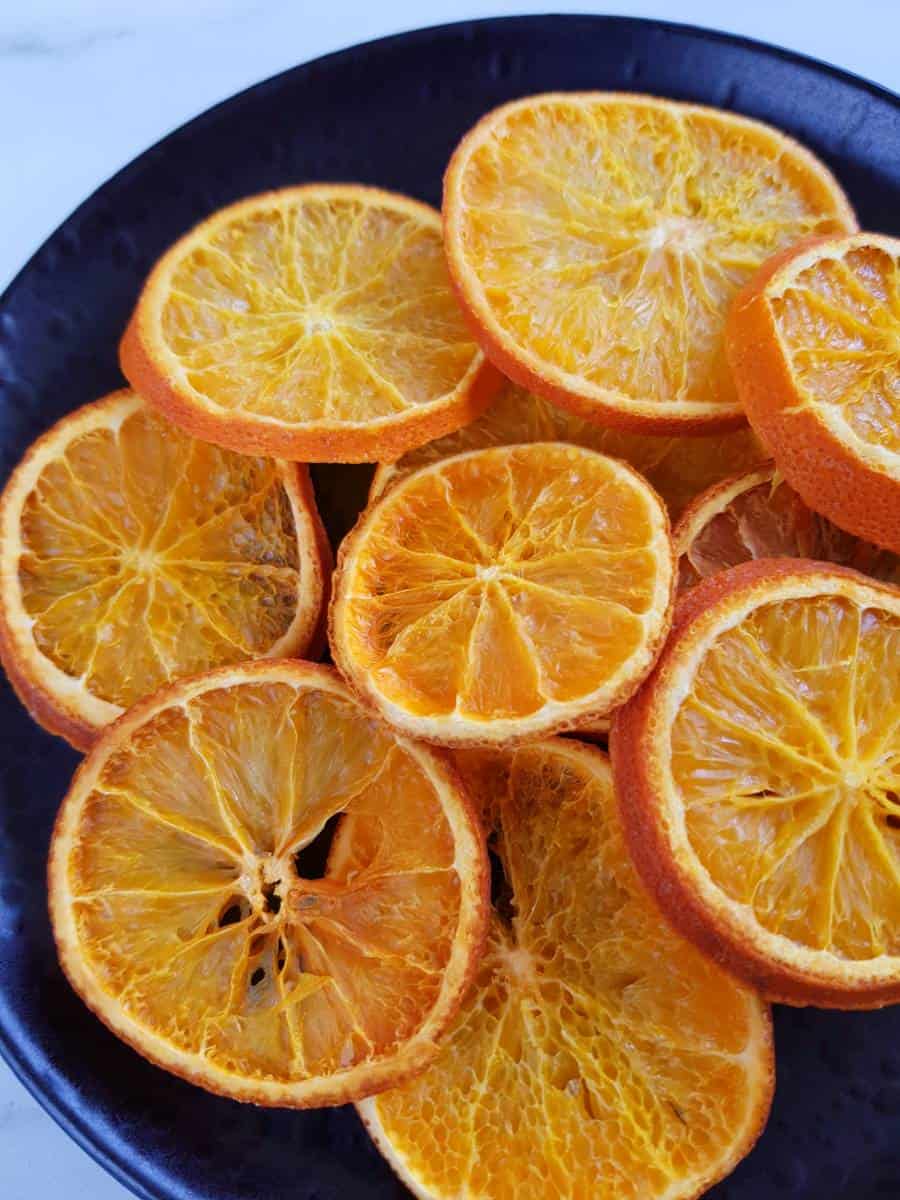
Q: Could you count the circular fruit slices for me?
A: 10